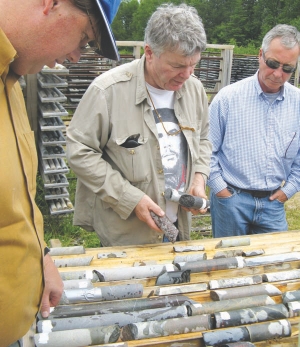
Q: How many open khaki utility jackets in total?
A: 1